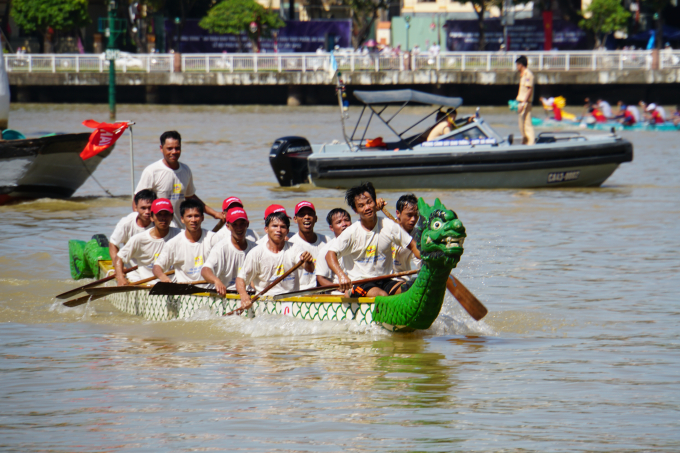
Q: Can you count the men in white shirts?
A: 12